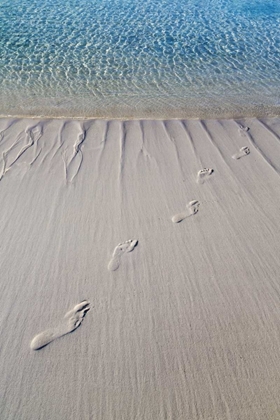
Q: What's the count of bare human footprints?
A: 6